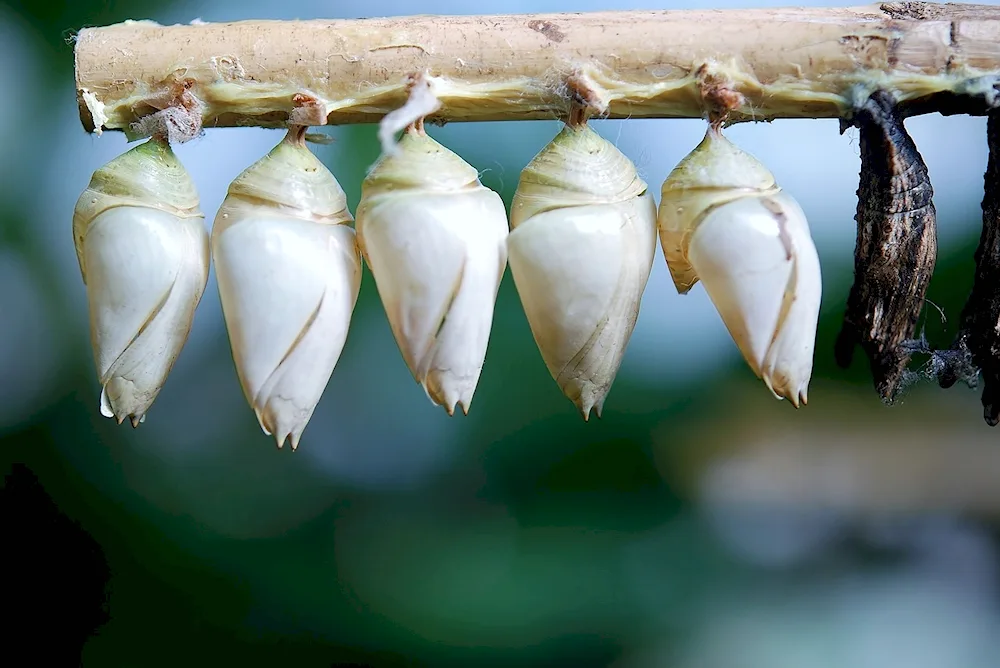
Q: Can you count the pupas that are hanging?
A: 7